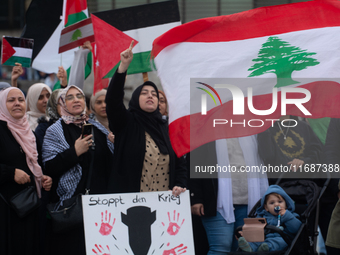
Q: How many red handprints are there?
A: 4